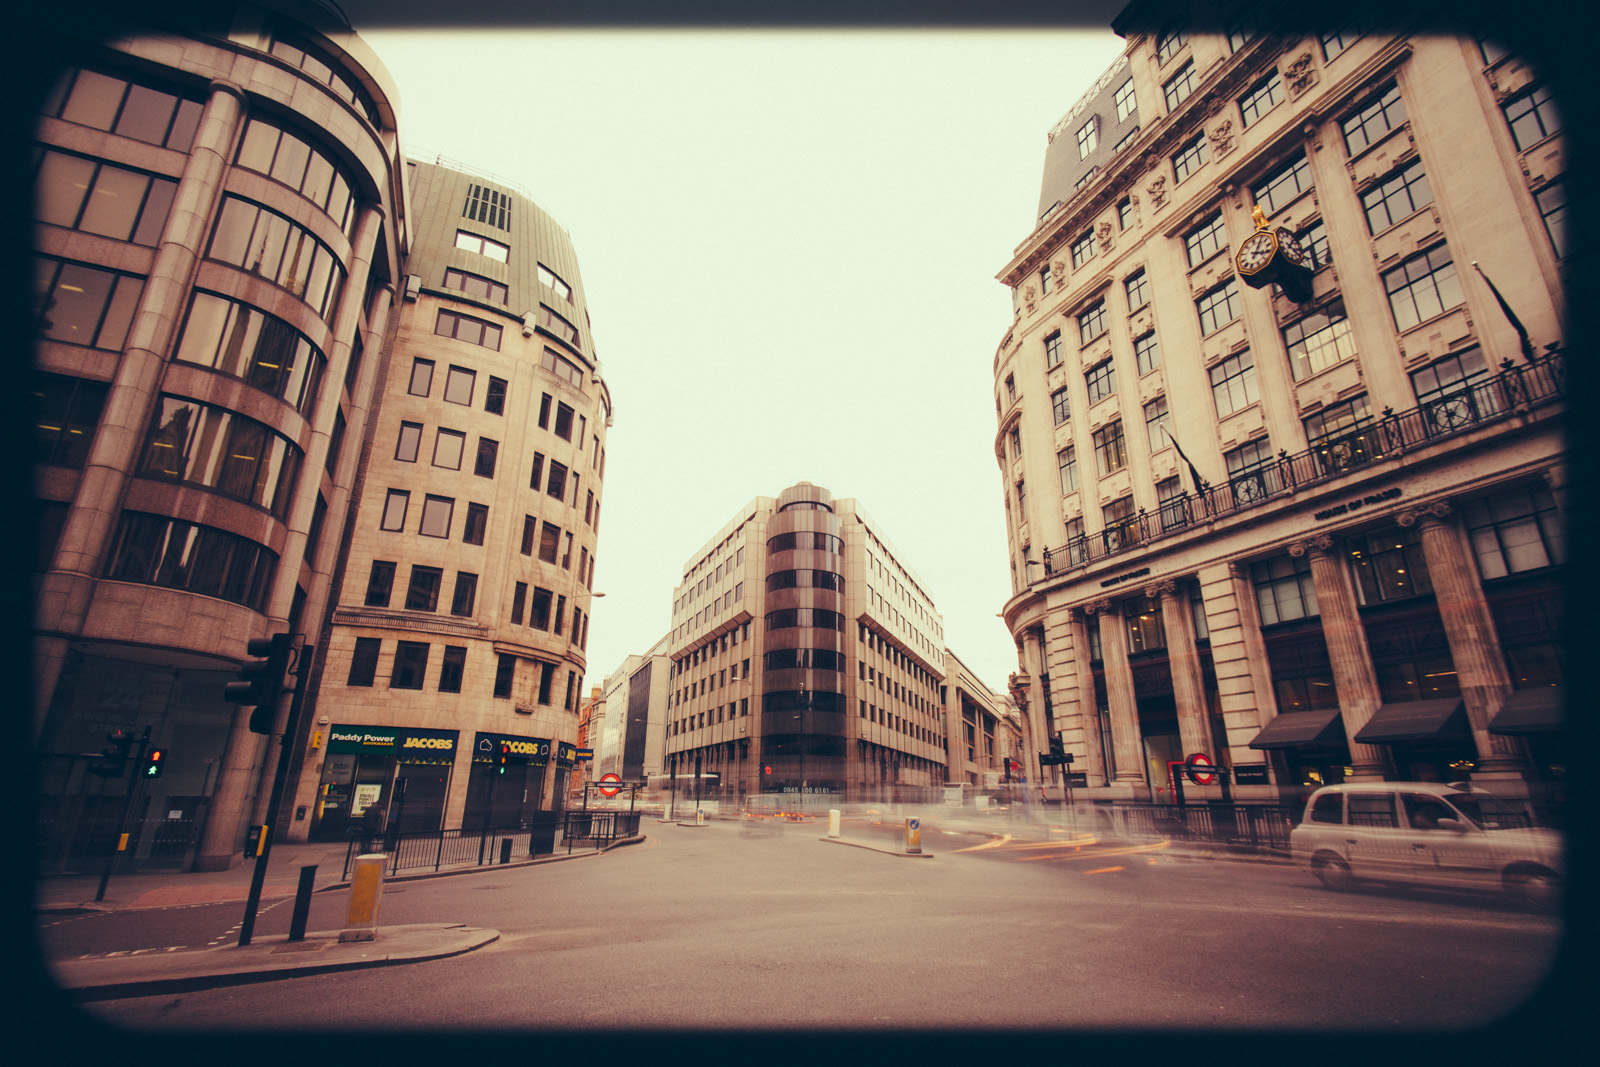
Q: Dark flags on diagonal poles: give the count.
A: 2